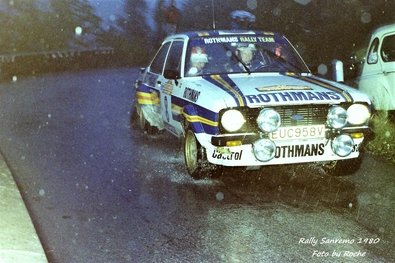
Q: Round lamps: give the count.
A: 6